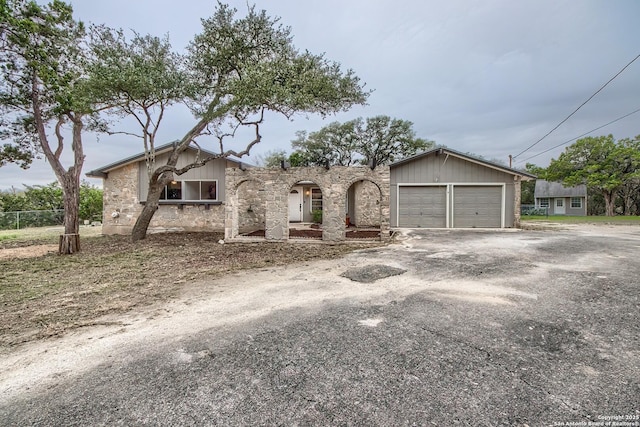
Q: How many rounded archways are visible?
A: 3